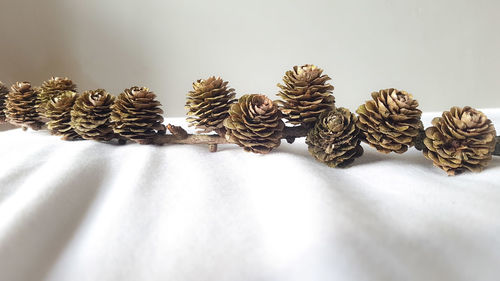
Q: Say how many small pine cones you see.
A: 12